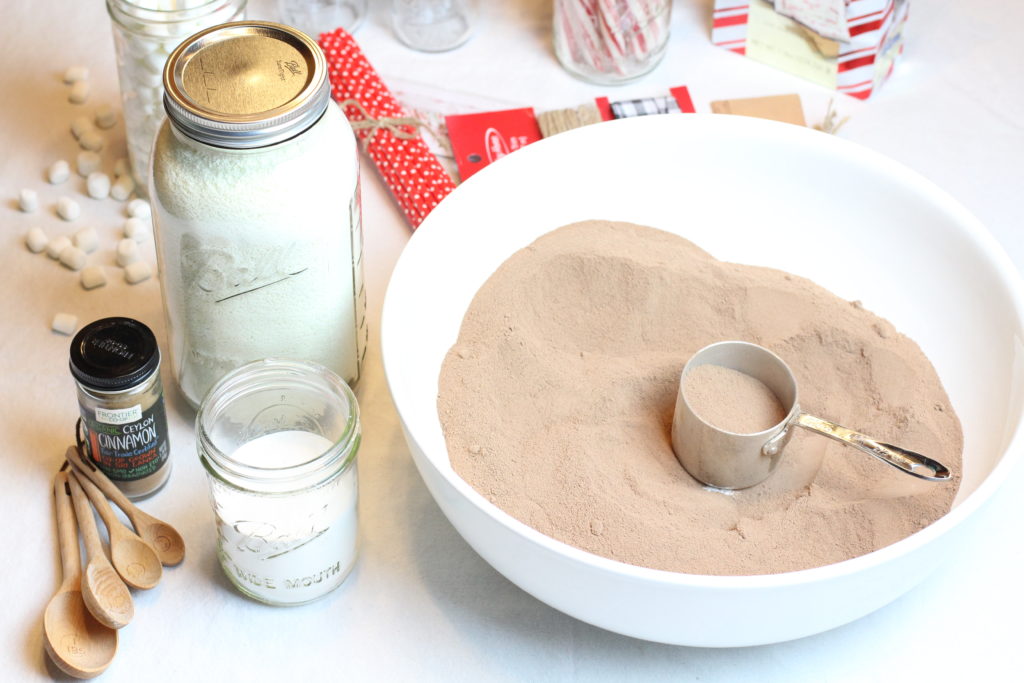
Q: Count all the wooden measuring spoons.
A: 4